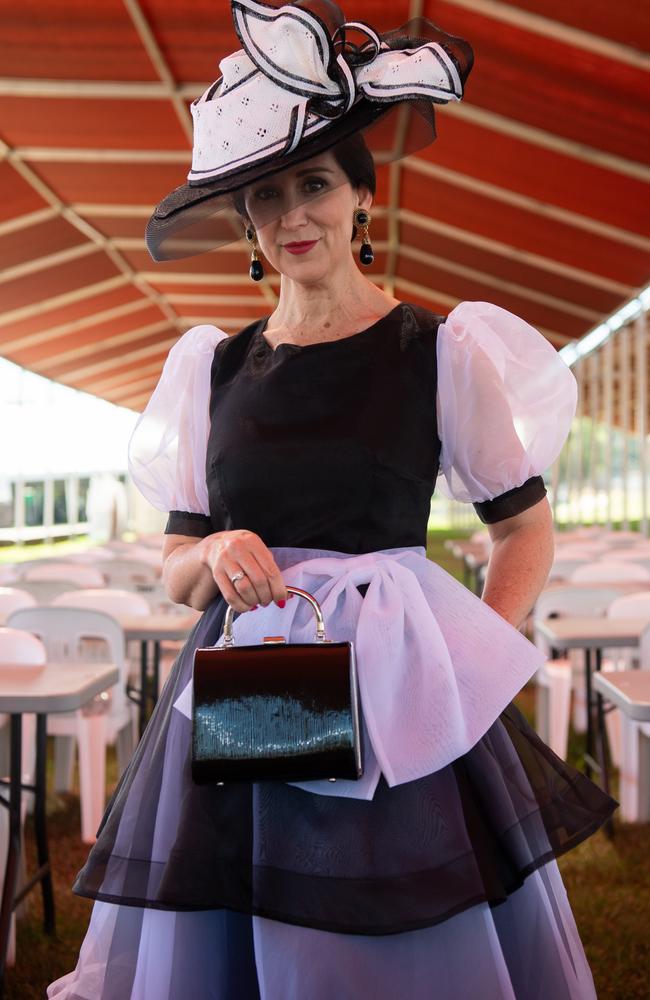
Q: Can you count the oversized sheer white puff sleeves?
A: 2